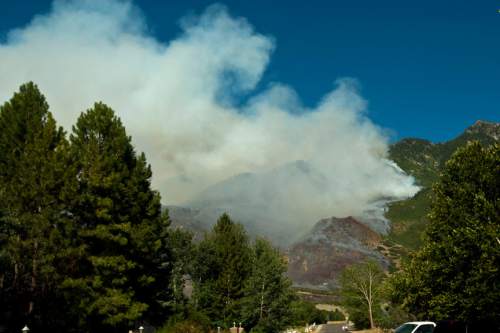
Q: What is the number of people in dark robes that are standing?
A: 0